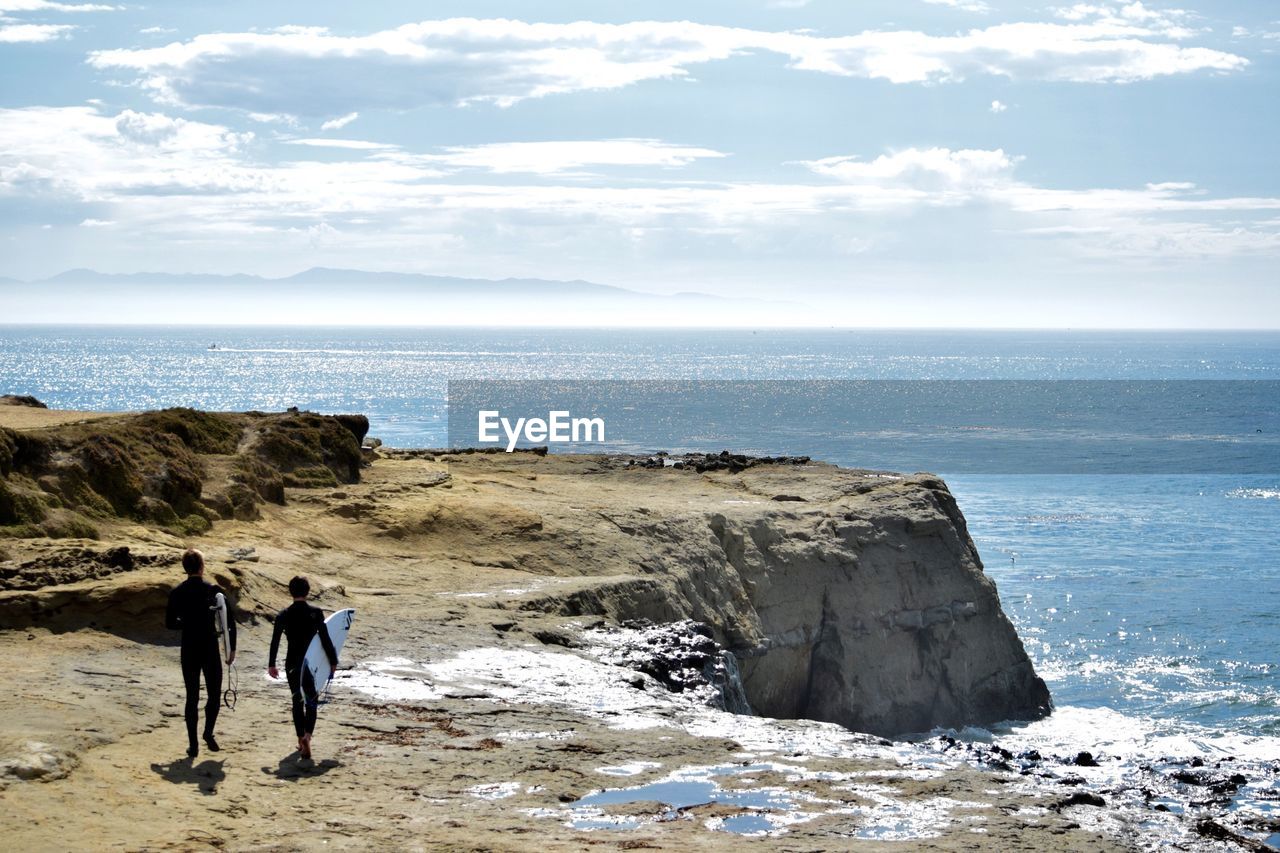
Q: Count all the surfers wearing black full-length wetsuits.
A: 2